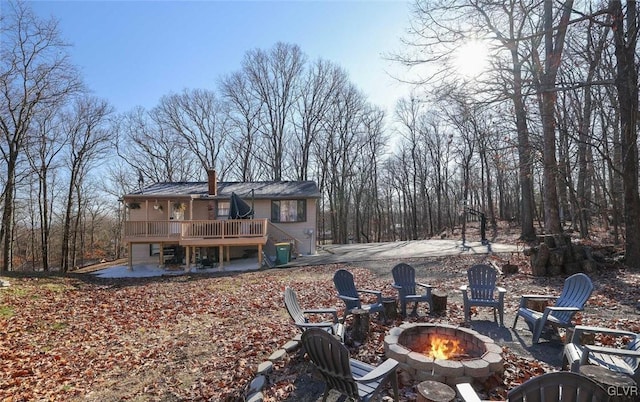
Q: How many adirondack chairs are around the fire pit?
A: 8